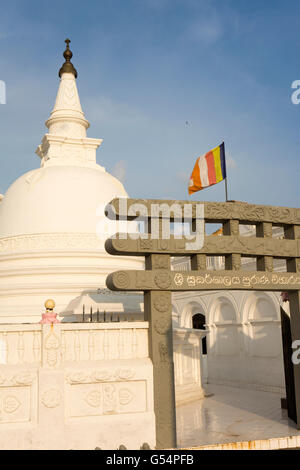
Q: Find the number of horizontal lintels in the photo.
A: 3